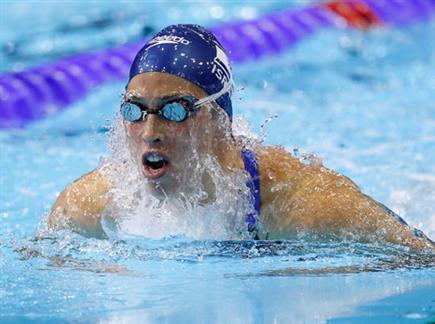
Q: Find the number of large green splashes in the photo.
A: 0